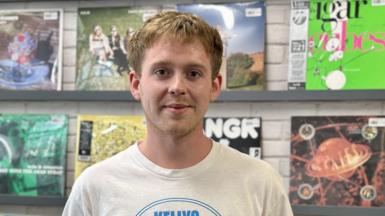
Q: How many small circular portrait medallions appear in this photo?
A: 4